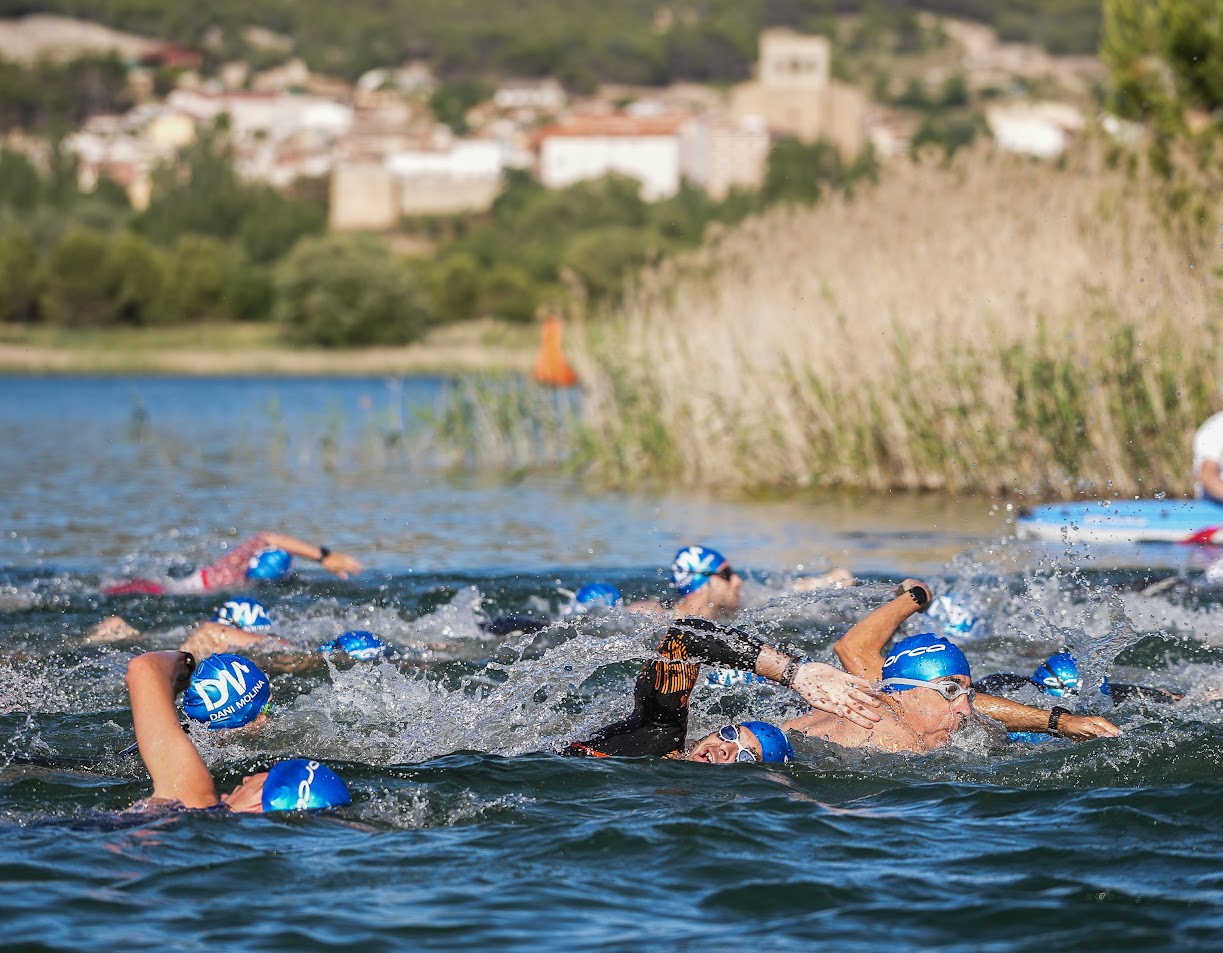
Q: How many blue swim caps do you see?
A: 12